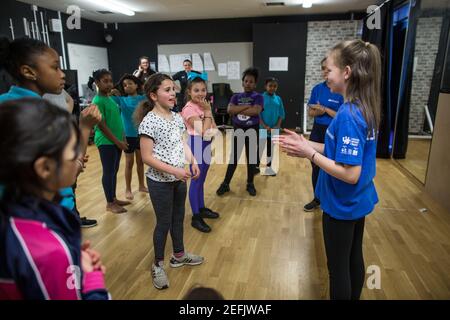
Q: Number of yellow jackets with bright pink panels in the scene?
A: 0